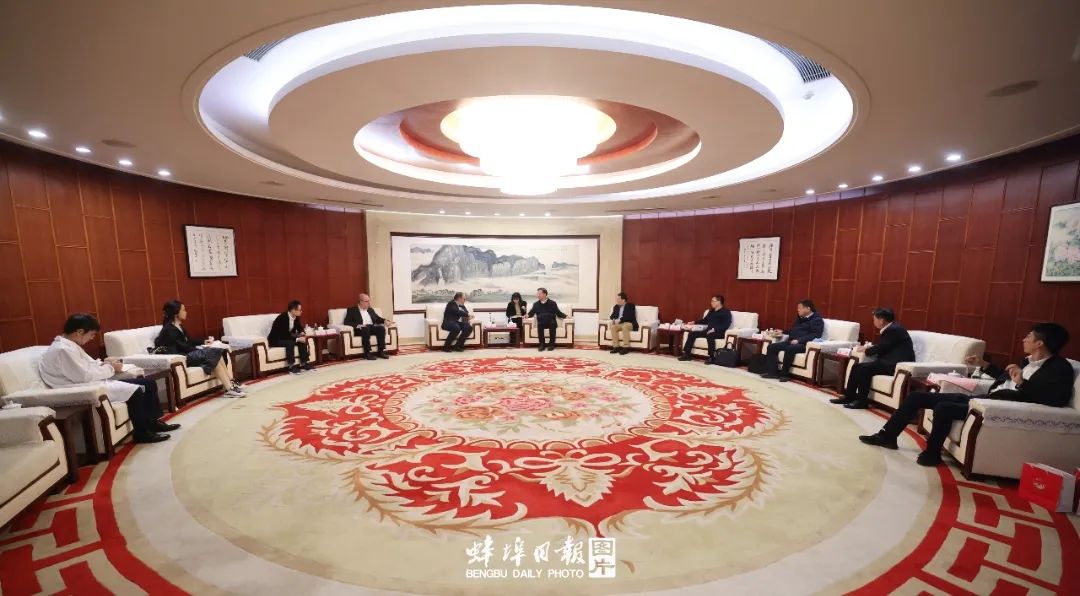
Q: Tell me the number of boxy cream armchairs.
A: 12